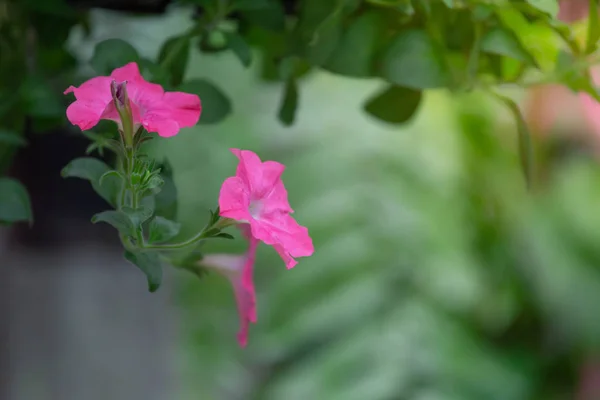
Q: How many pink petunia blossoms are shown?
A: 3